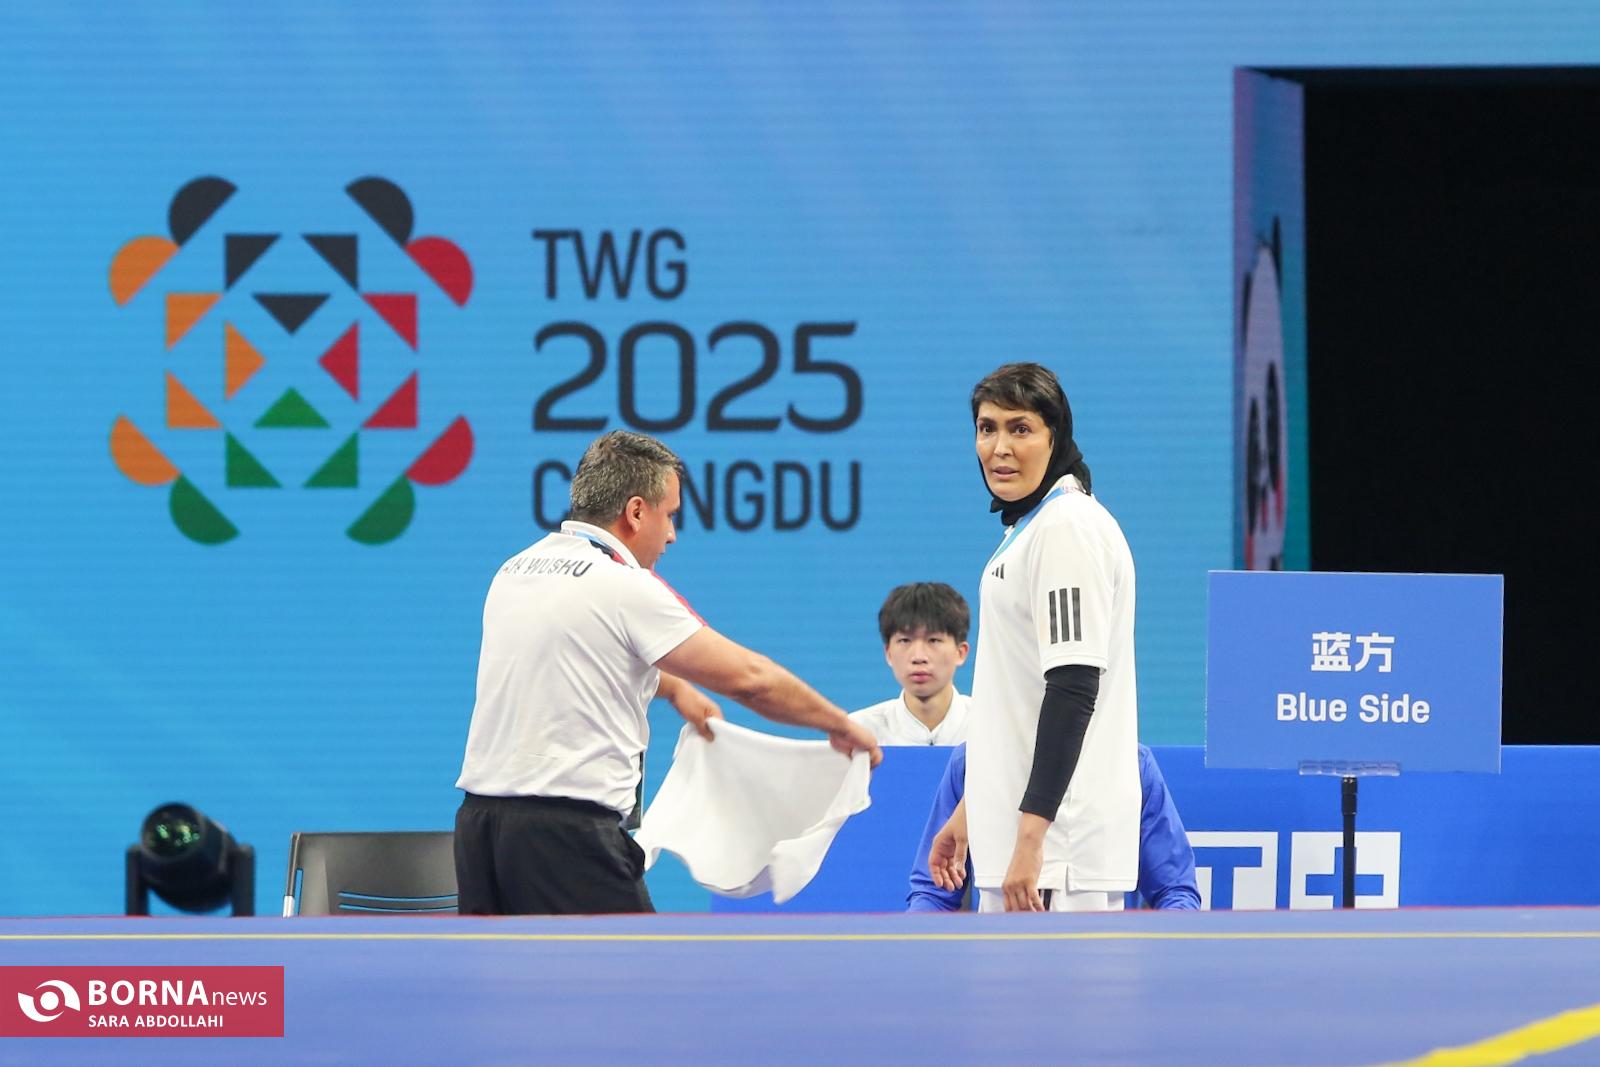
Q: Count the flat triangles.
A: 12